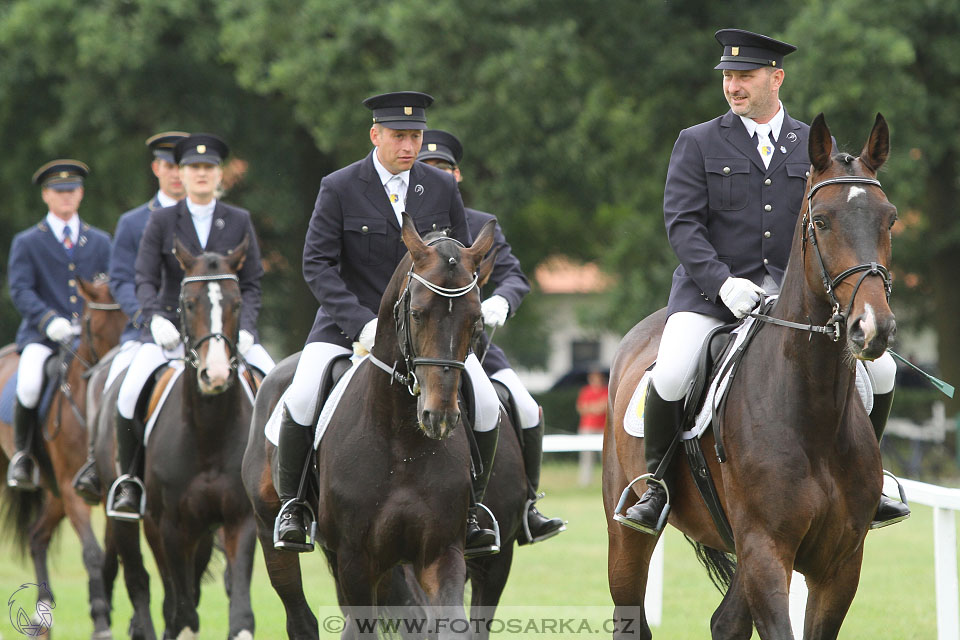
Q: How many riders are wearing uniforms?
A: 6